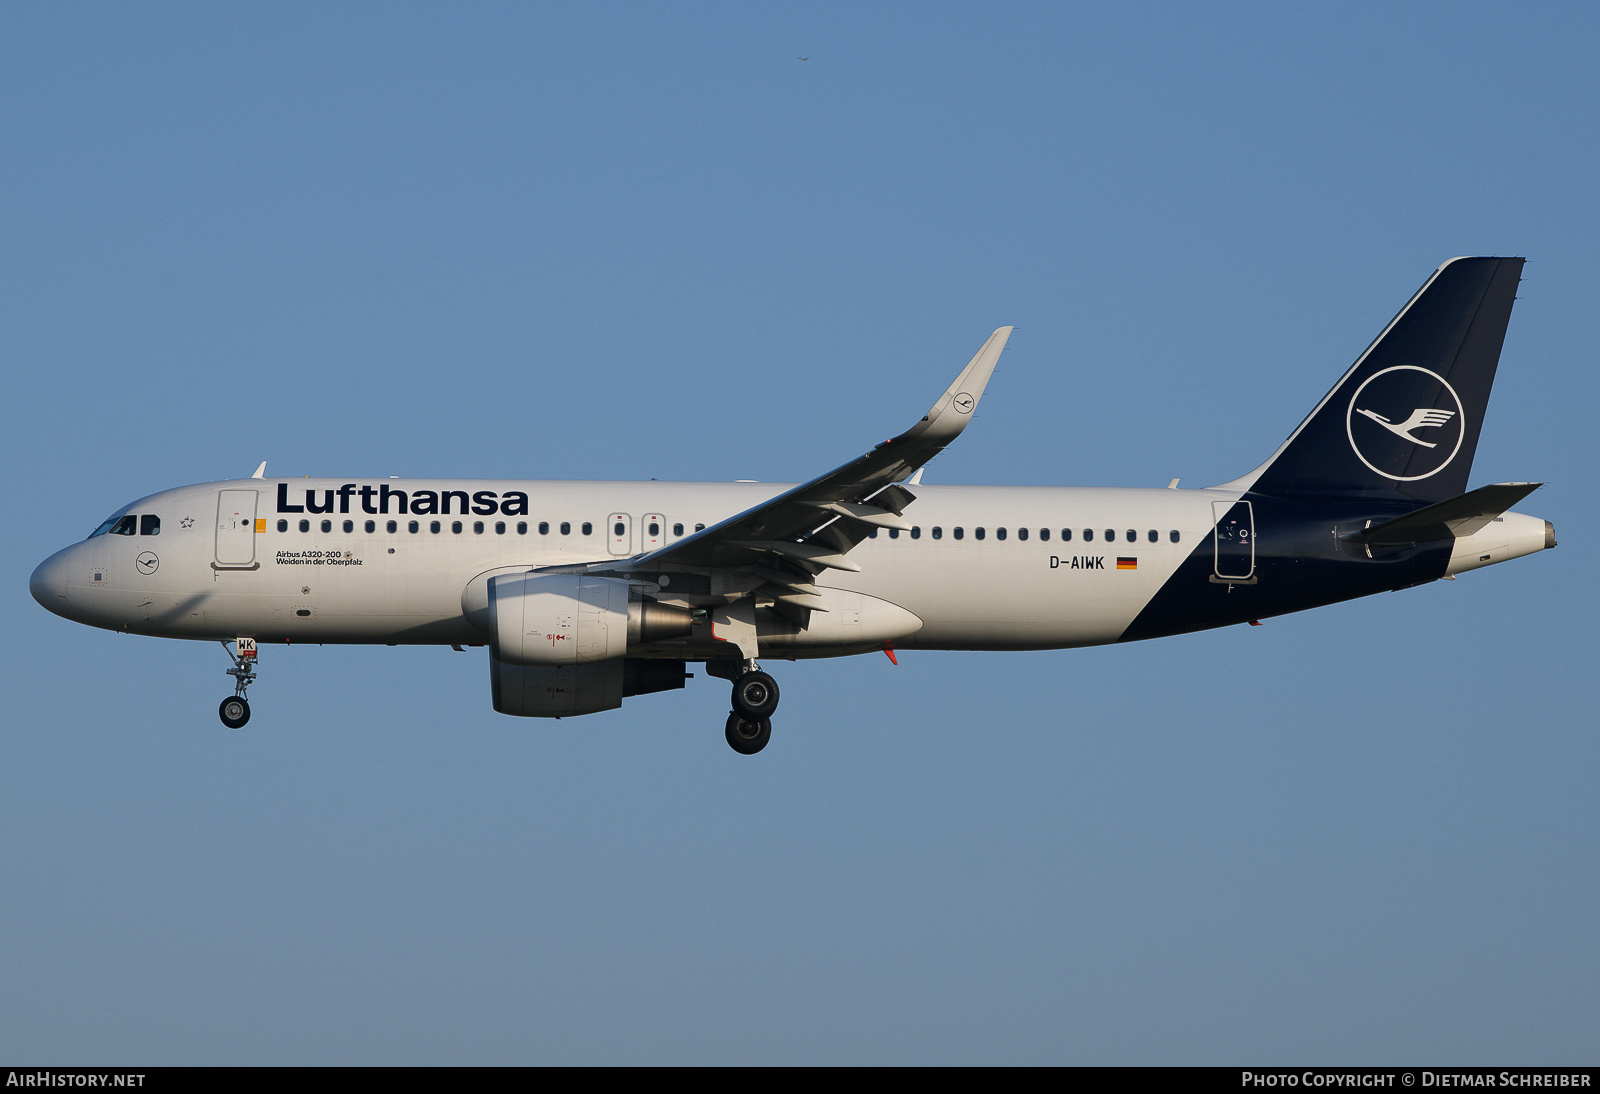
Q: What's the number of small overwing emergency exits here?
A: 2